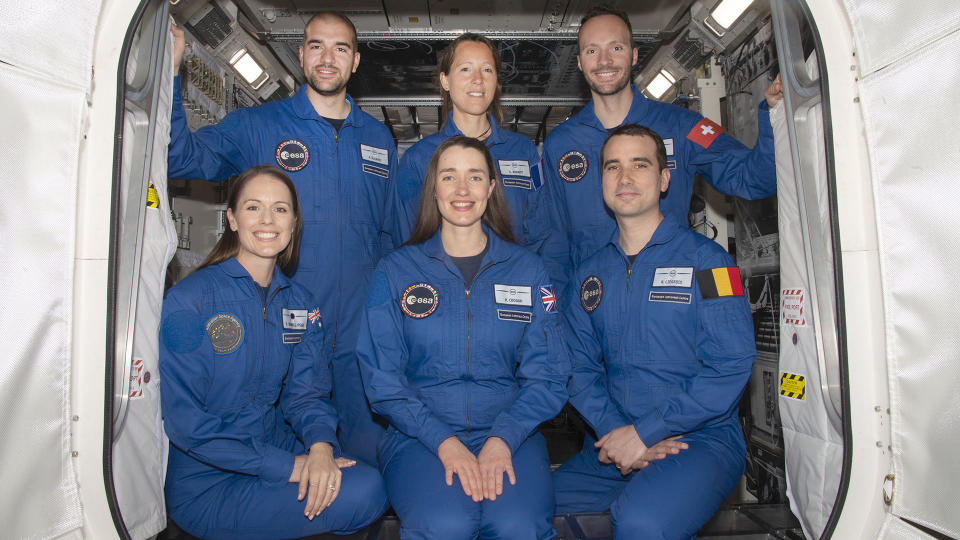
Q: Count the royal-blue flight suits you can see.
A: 6